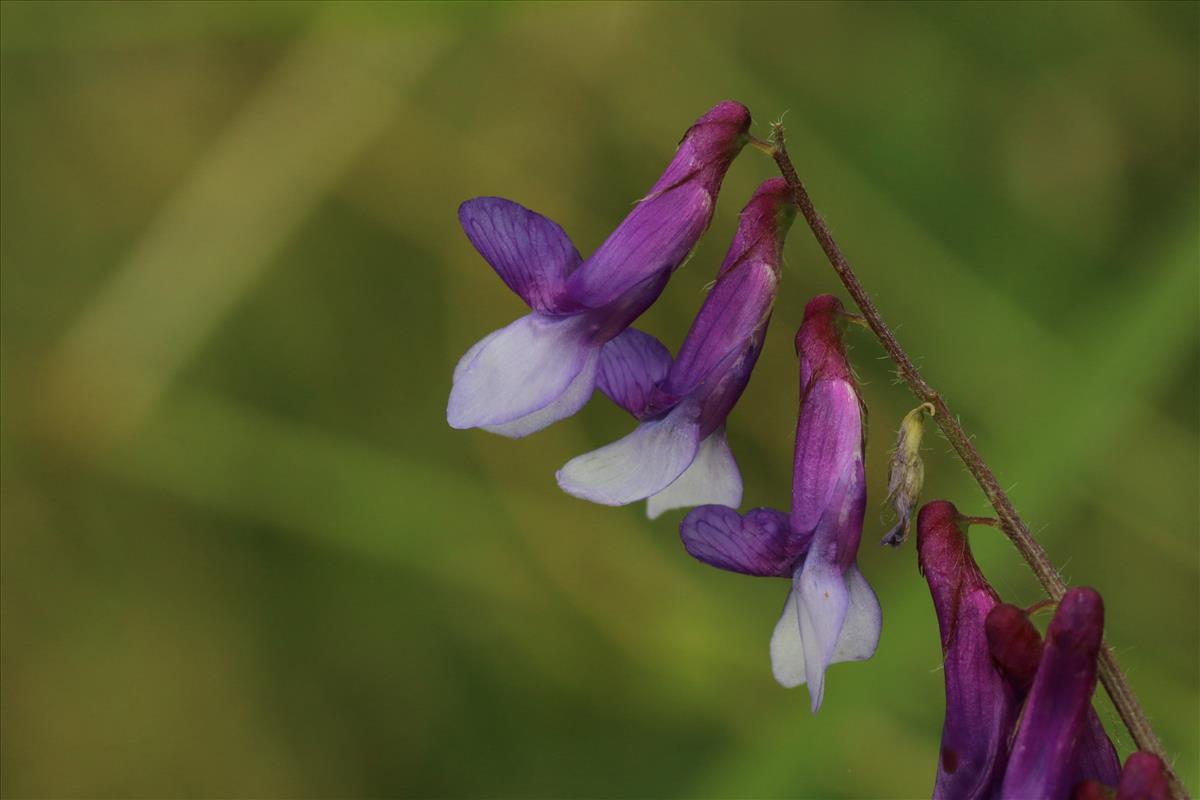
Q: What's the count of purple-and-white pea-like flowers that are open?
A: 3